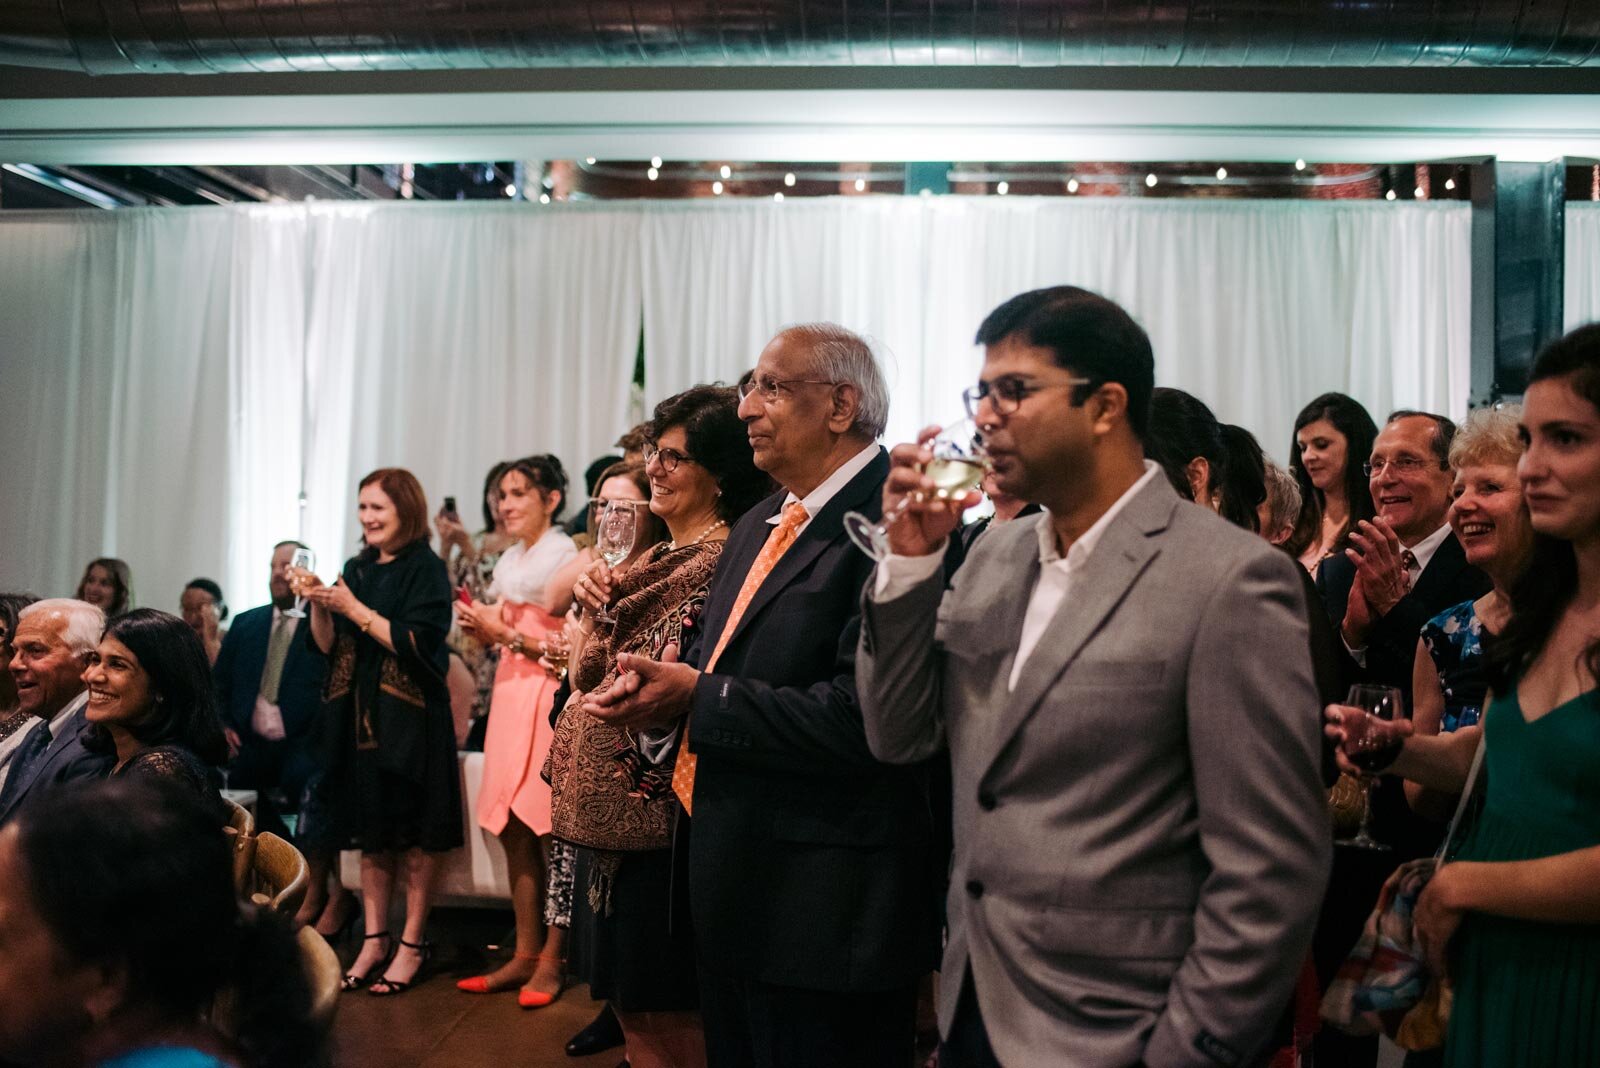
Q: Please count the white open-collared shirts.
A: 1